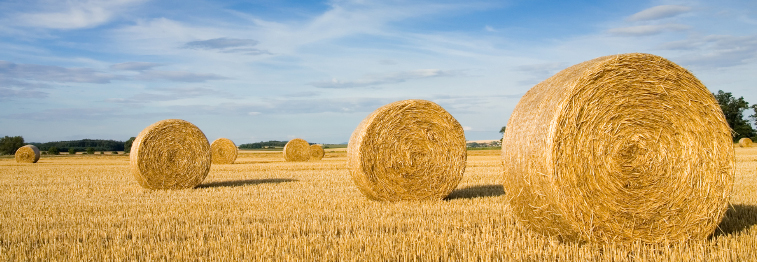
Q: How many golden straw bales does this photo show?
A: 8